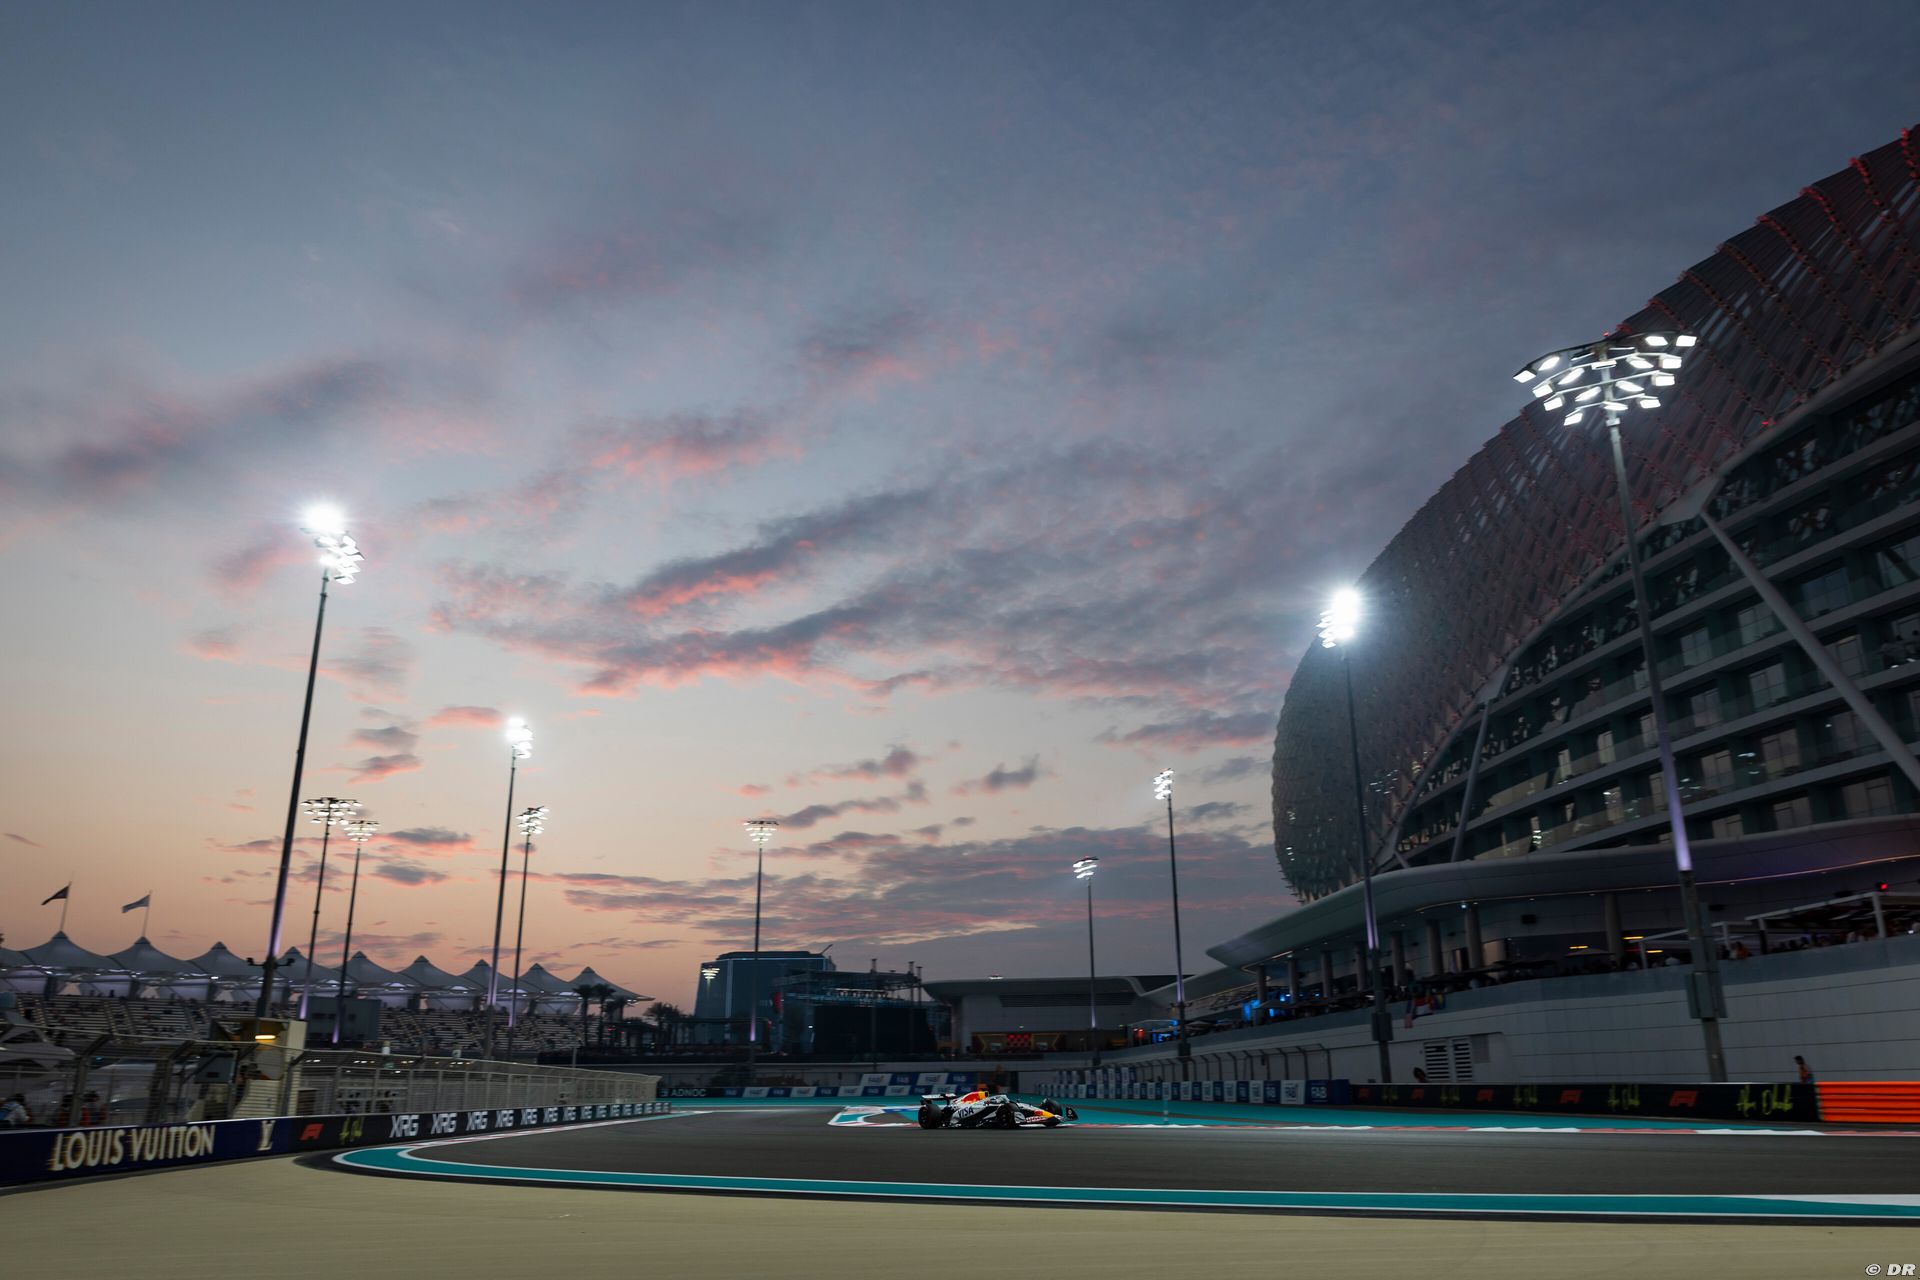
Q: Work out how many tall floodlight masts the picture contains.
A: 10